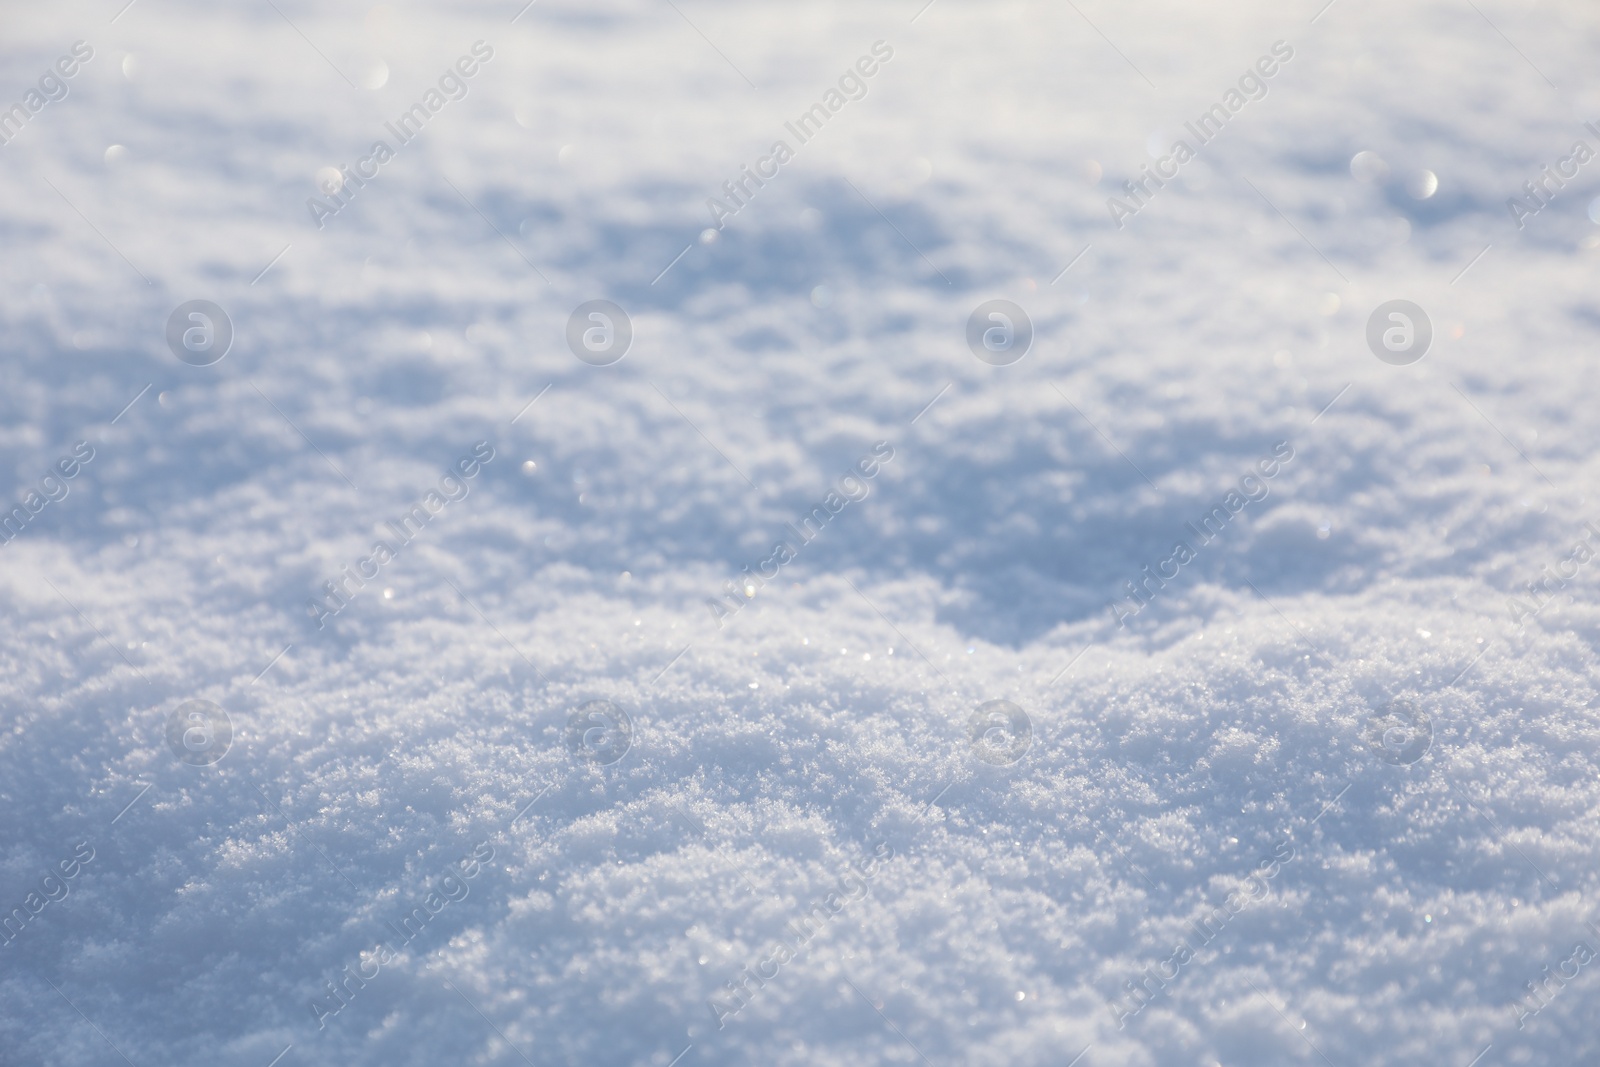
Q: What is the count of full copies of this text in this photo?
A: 9